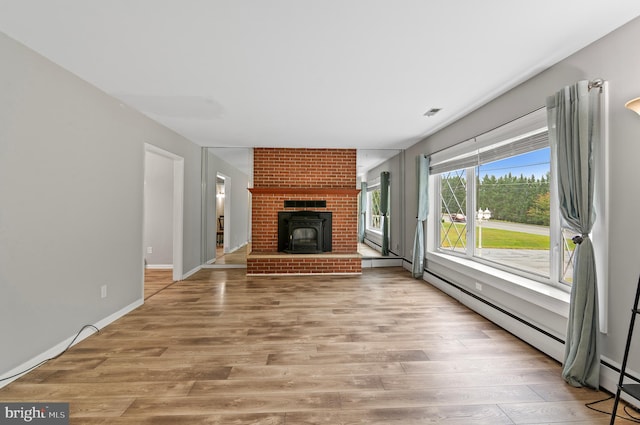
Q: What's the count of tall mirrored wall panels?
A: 2